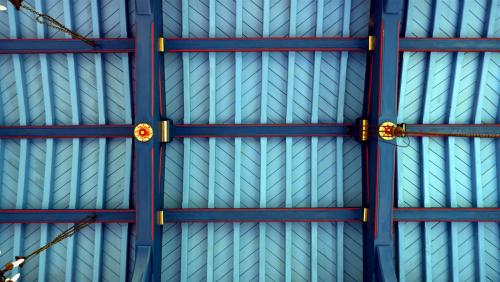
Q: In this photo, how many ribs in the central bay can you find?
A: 7